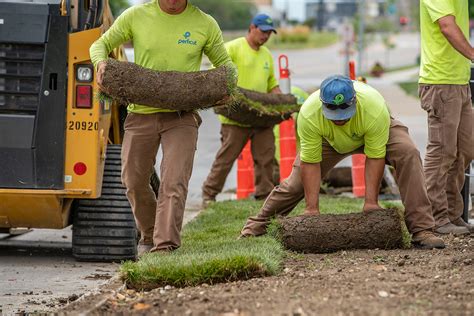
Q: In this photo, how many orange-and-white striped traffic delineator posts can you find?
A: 3